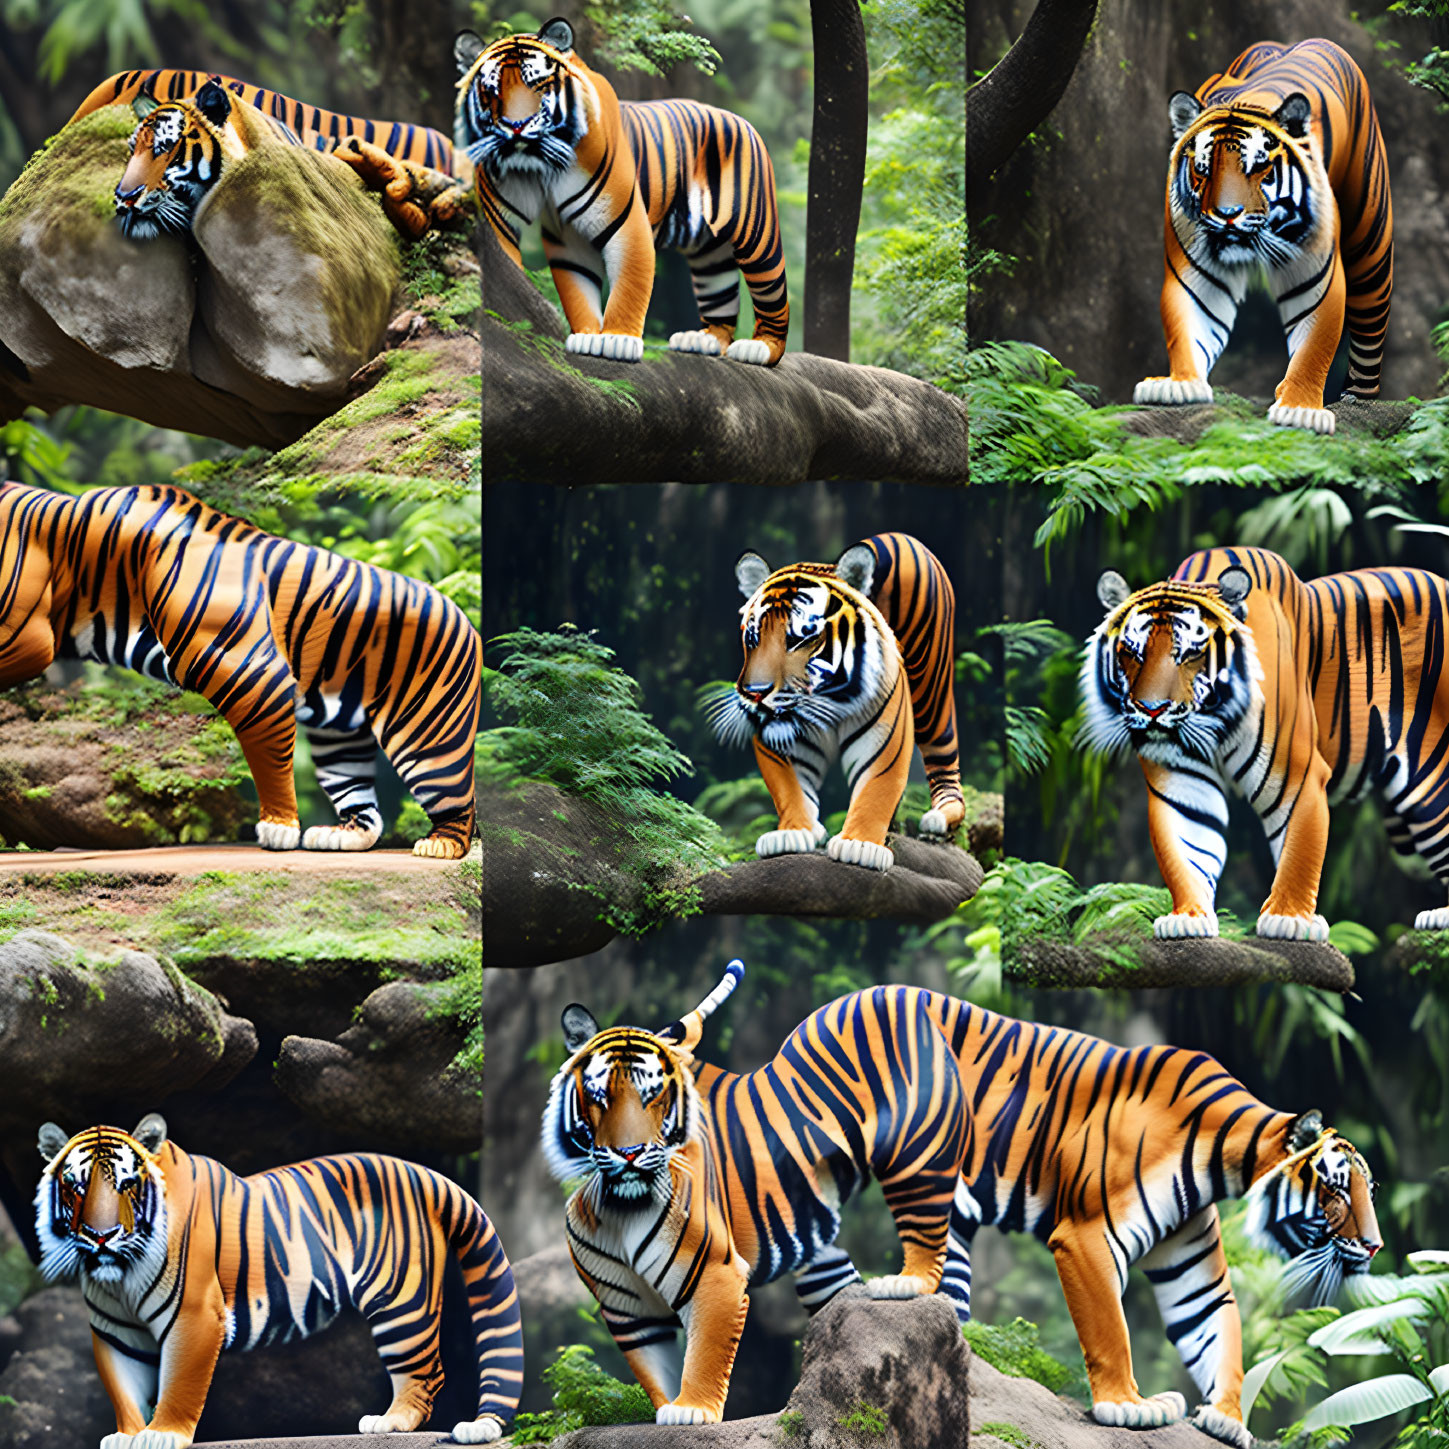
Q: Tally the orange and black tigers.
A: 9